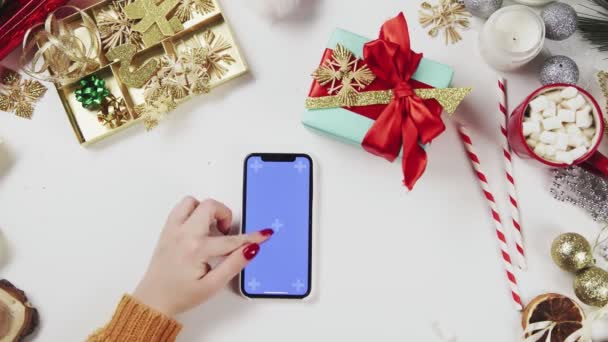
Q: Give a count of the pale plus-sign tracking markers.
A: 5